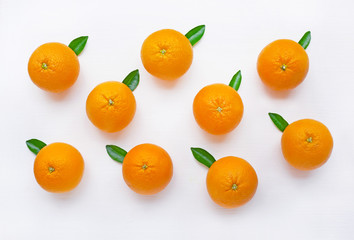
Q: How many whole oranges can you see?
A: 9